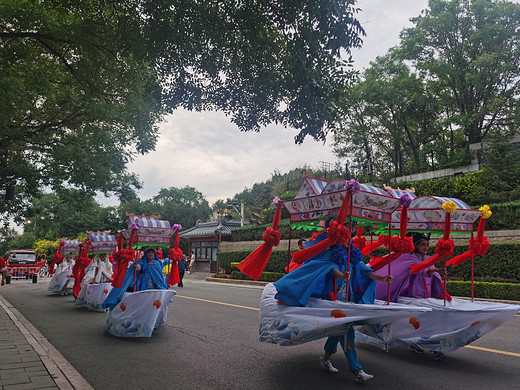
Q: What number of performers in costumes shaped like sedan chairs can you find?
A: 5